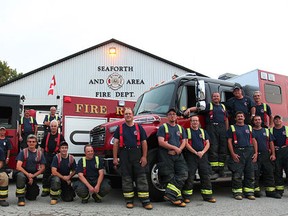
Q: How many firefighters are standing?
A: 13